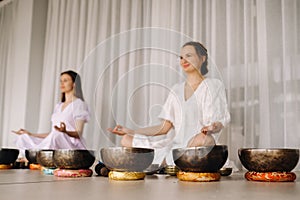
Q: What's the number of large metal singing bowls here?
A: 7